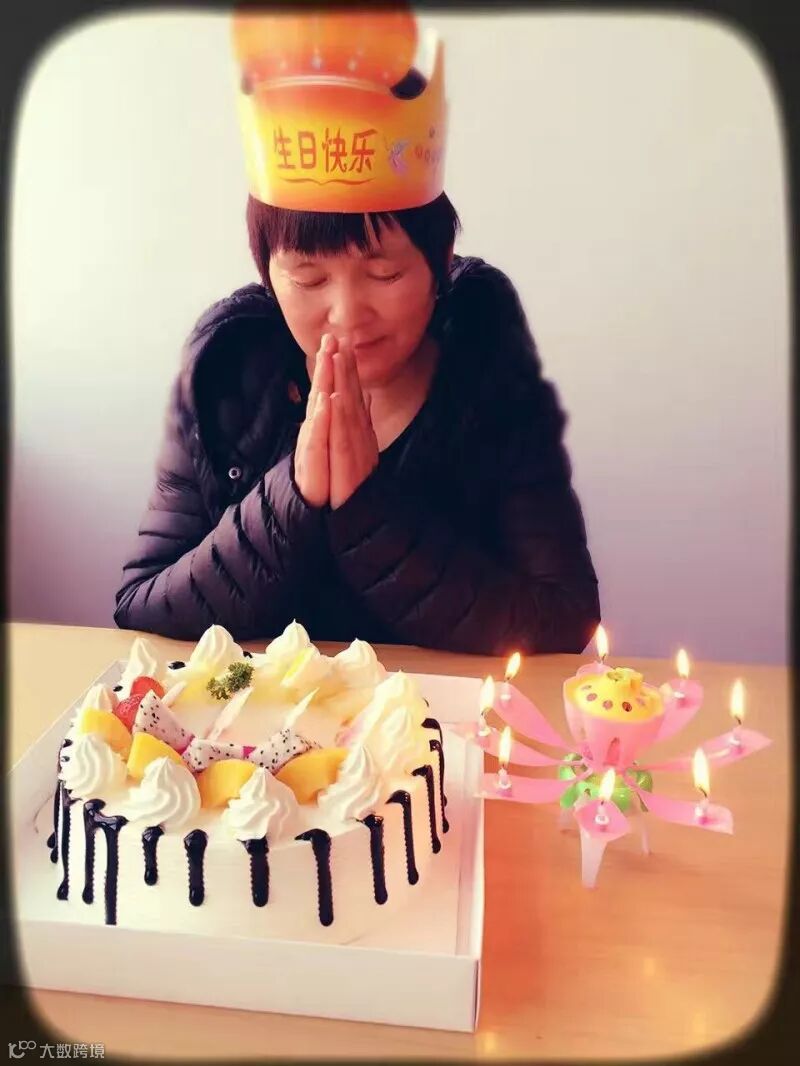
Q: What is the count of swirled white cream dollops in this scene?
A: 11